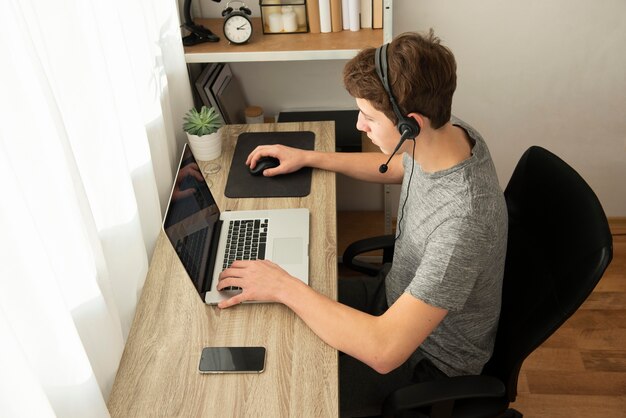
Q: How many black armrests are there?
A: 2